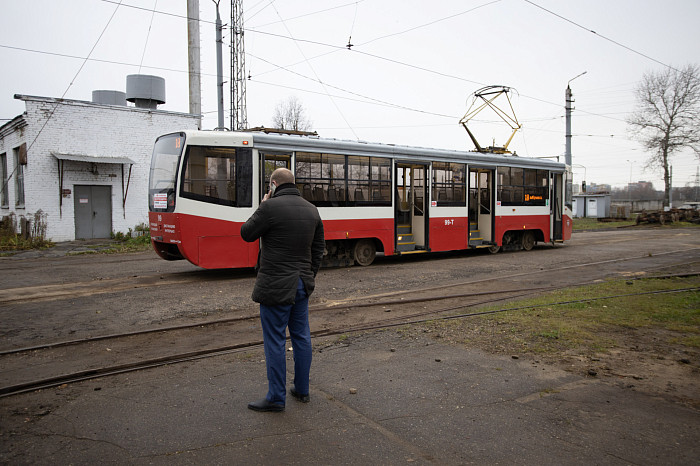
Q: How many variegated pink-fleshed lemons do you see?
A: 0